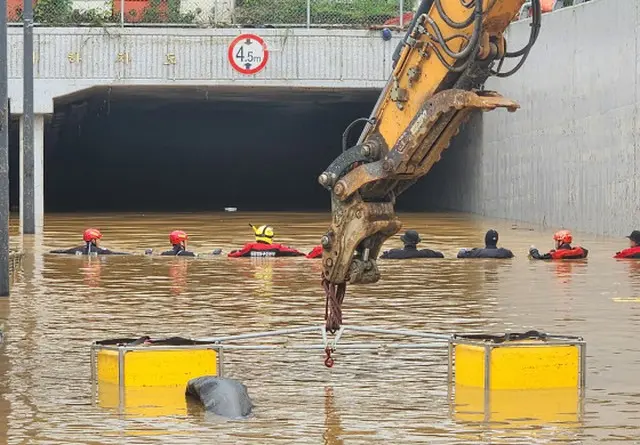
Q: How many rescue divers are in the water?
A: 8